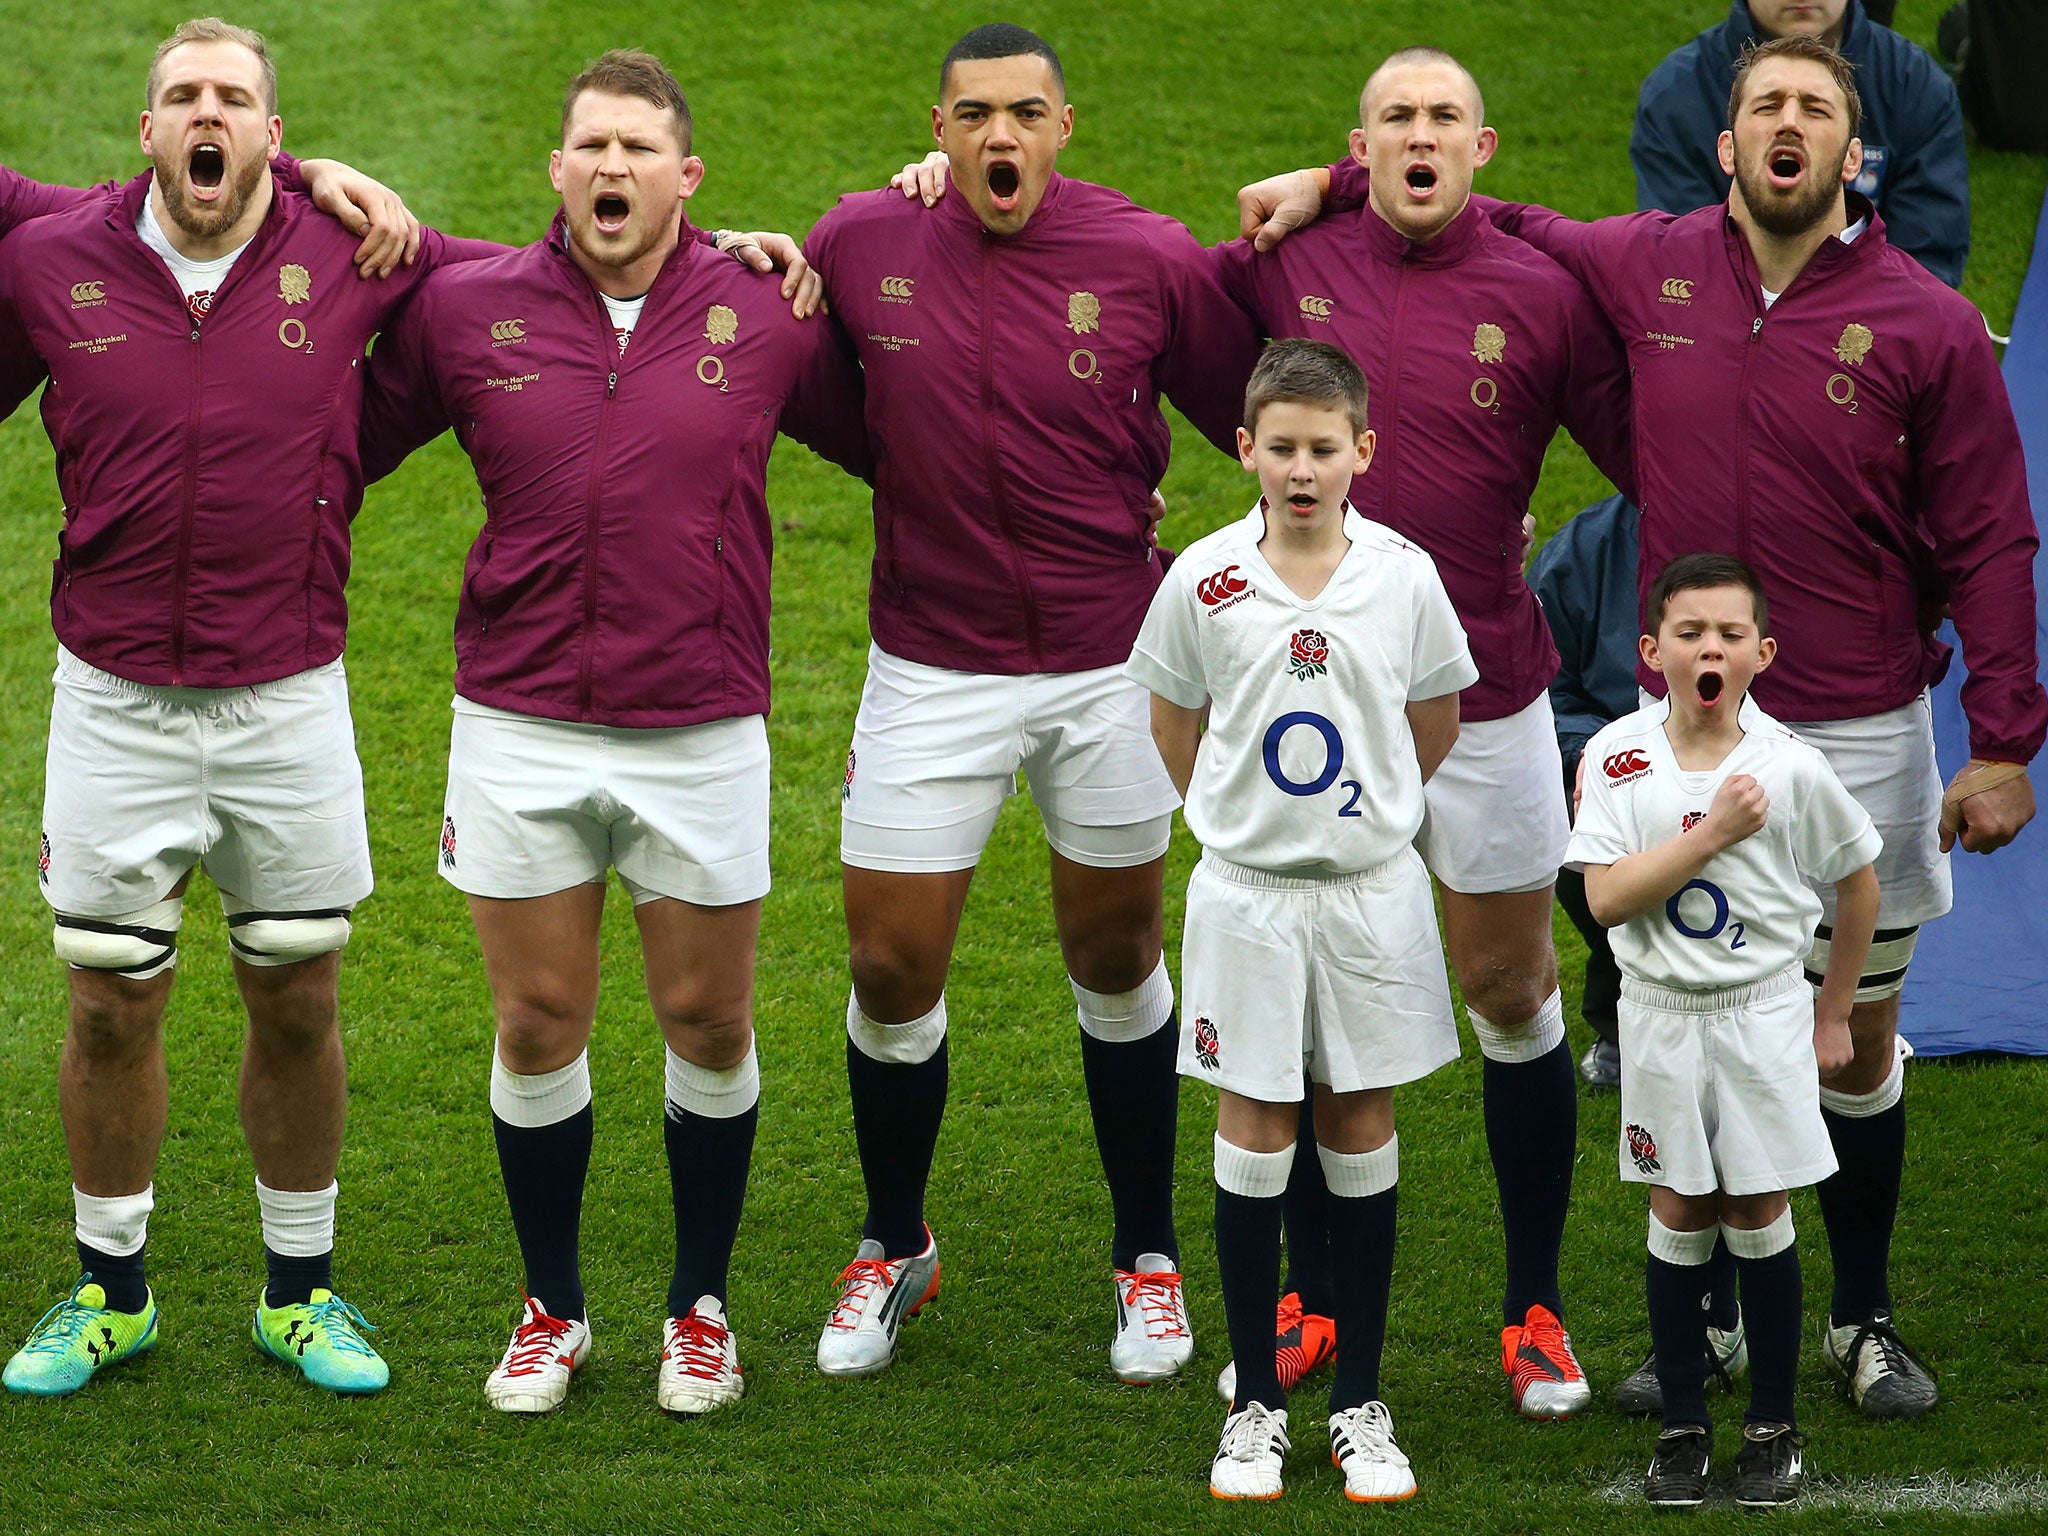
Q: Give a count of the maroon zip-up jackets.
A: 5